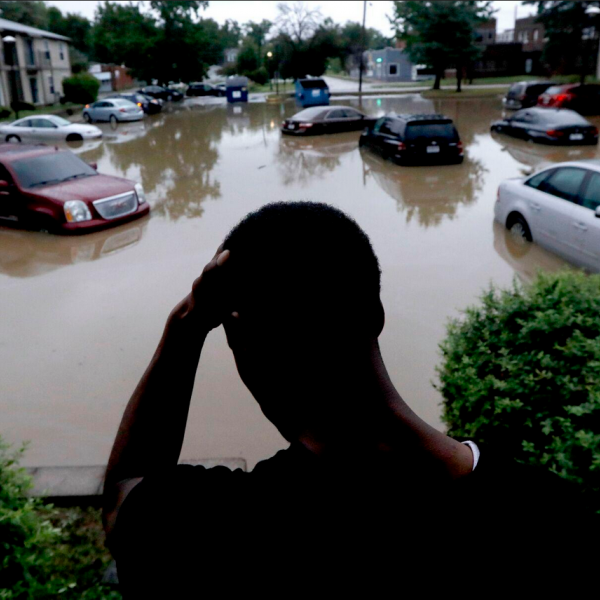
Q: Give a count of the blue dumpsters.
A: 2